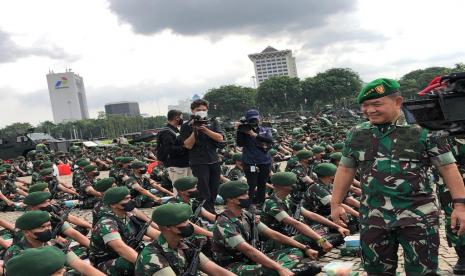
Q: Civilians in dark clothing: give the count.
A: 3